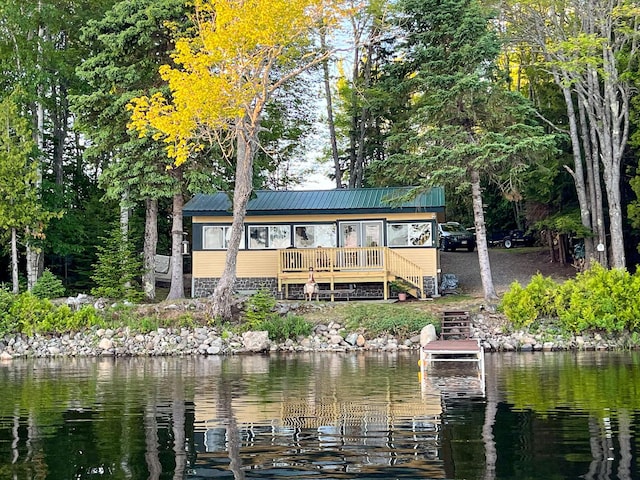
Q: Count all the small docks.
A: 1